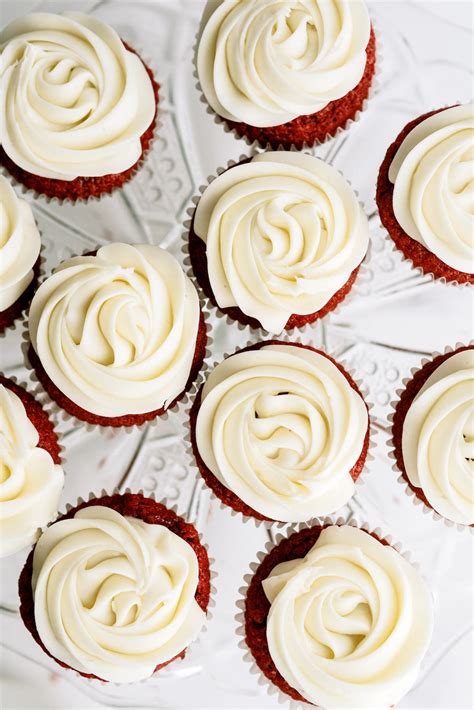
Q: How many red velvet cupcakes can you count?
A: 11